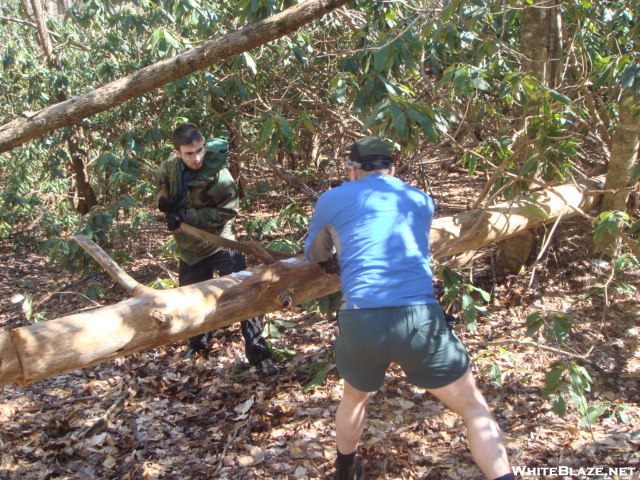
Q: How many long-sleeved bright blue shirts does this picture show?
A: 1